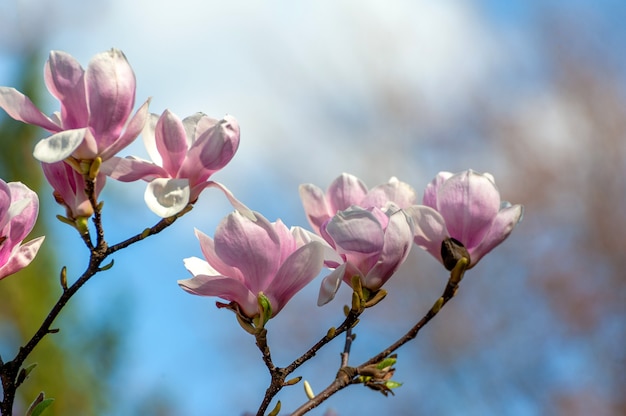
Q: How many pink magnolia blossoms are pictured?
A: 8